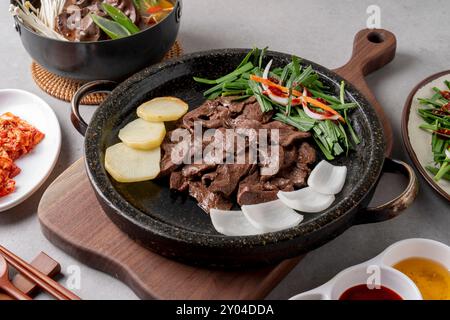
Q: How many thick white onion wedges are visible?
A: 4